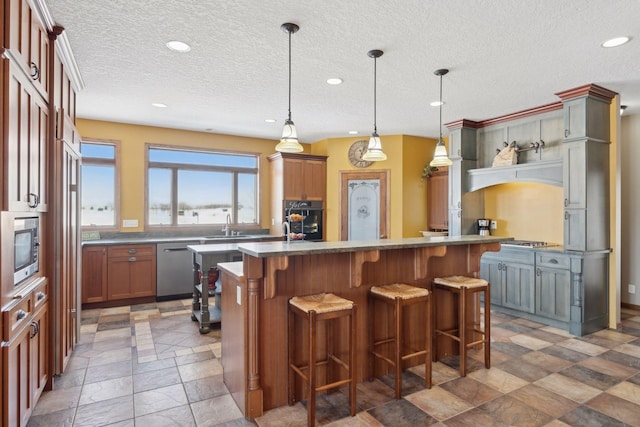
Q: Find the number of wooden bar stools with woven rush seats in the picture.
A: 3